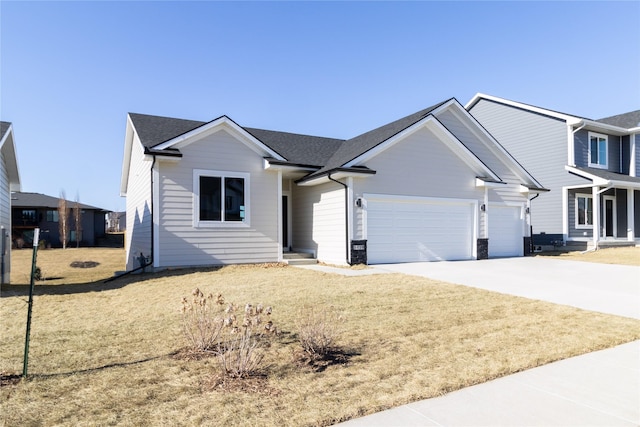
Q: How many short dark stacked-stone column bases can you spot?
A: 3